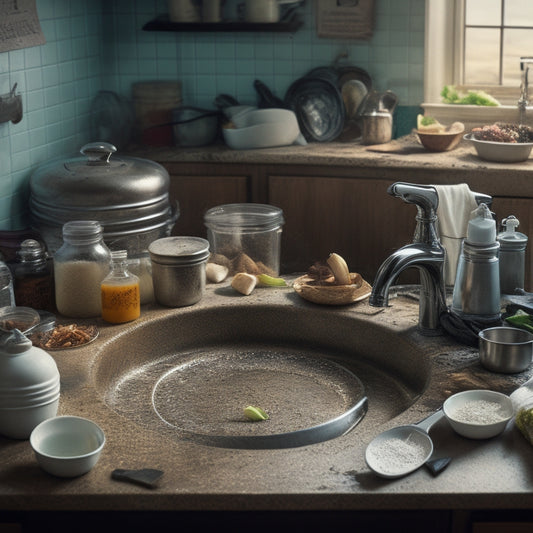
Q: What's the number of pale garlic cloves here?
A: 2